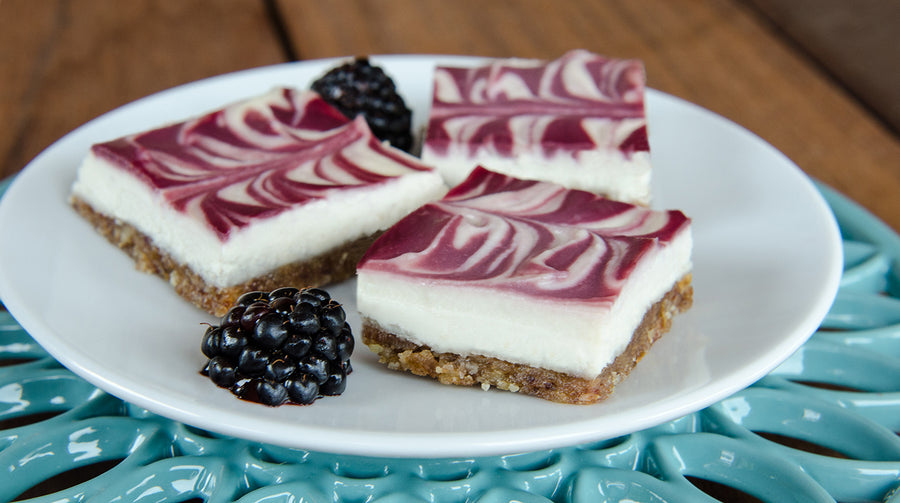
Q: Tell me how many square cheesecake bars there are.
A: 3